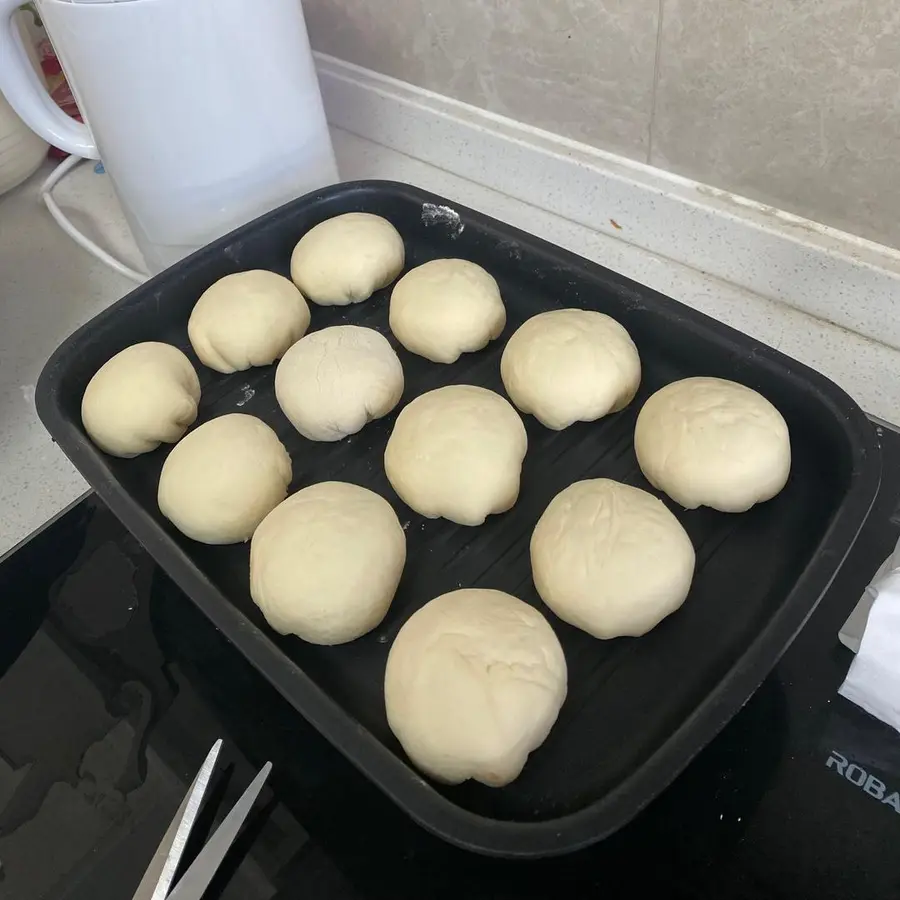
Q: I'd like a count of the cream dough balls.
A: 12